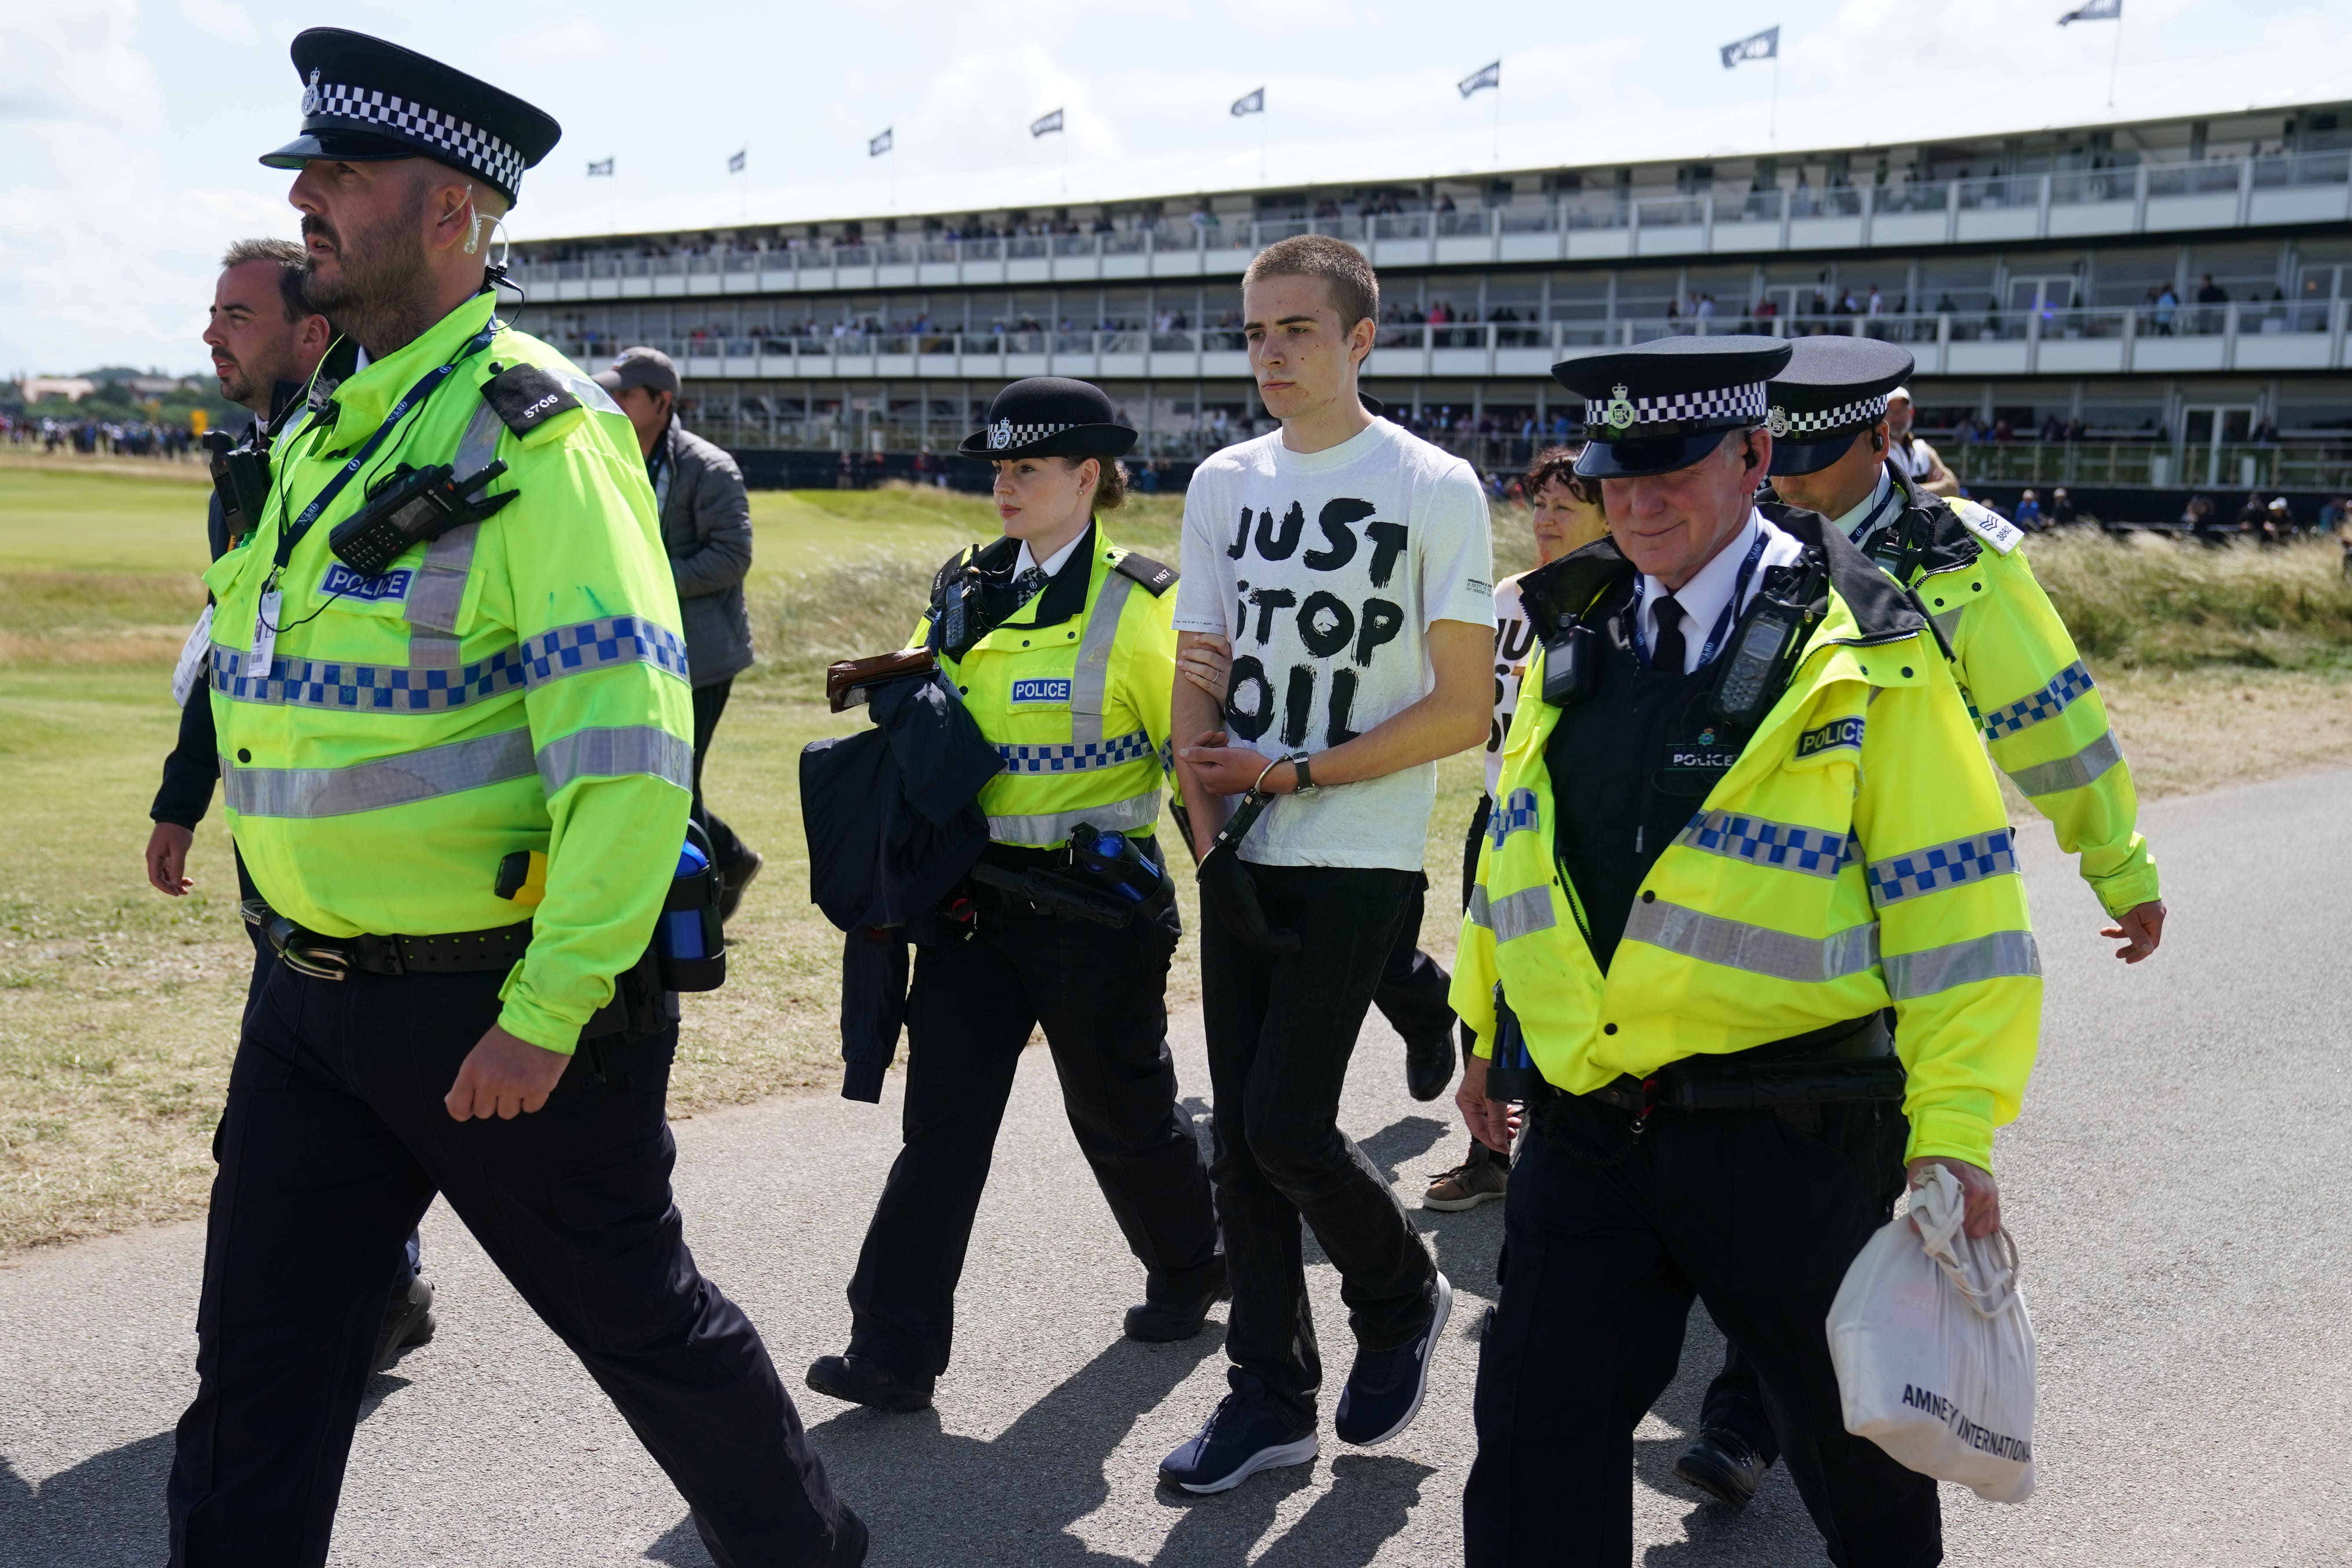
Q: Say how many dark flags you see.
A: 8